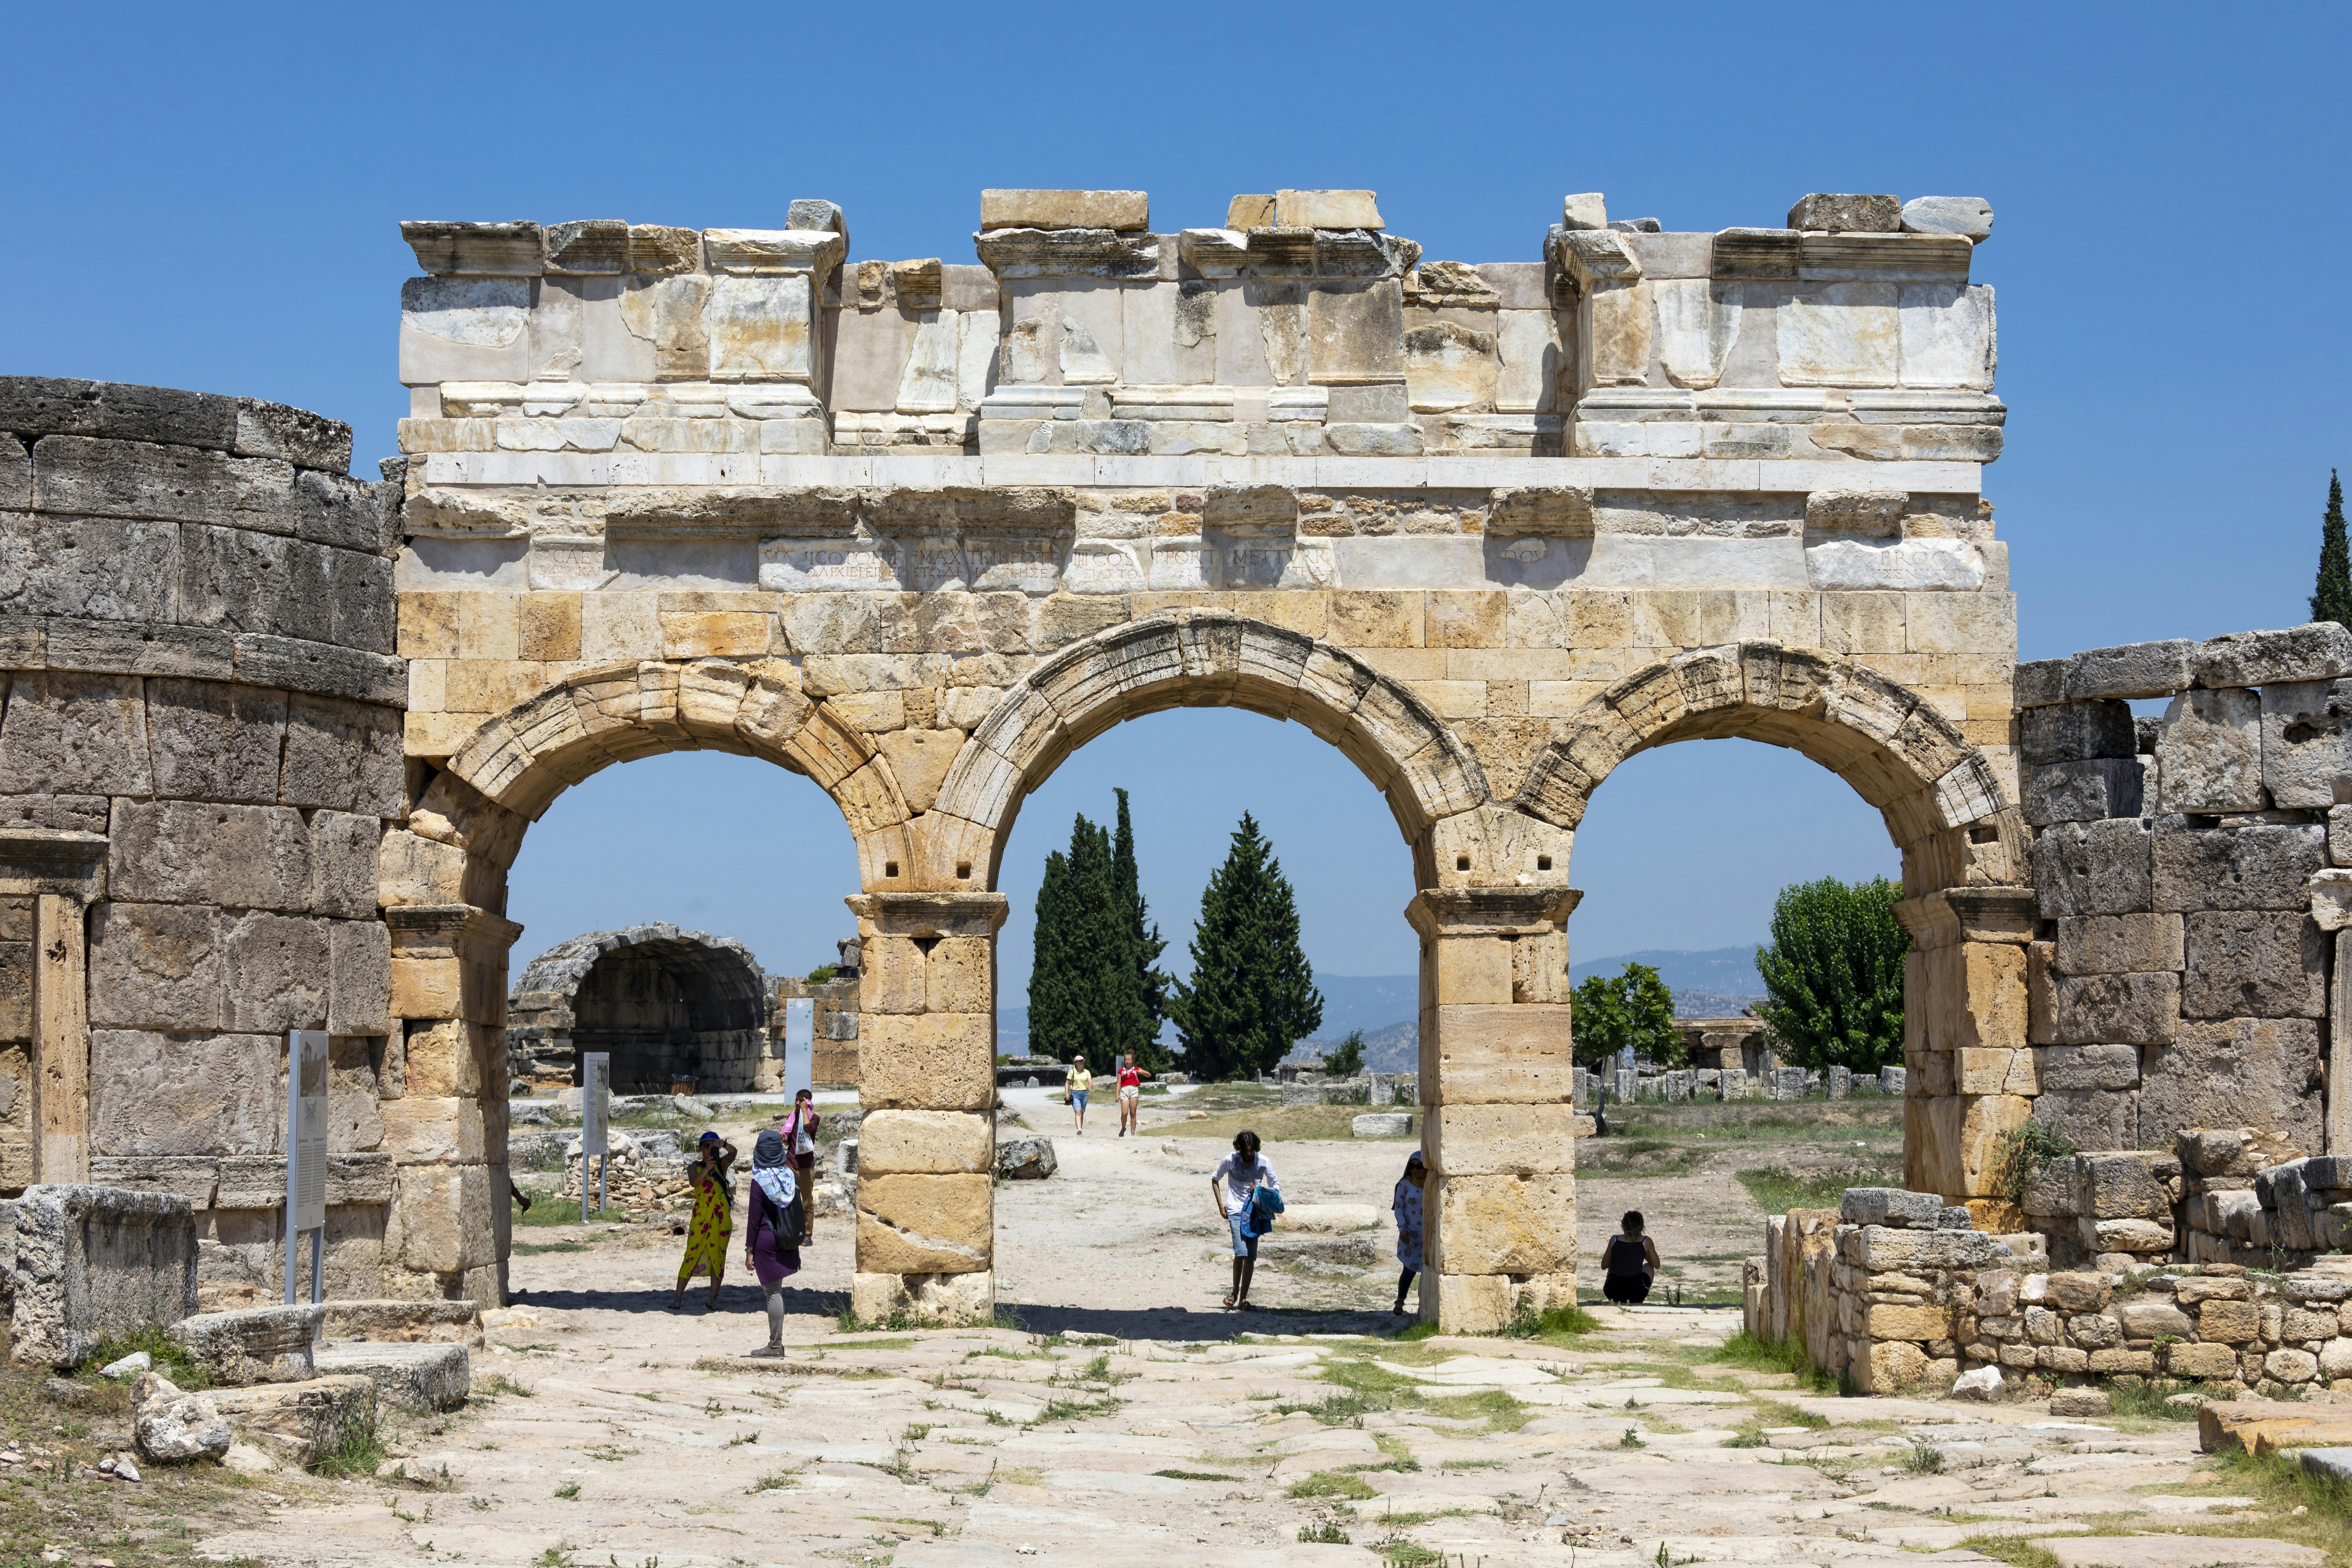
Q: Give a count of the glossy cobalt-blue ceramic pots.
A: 0